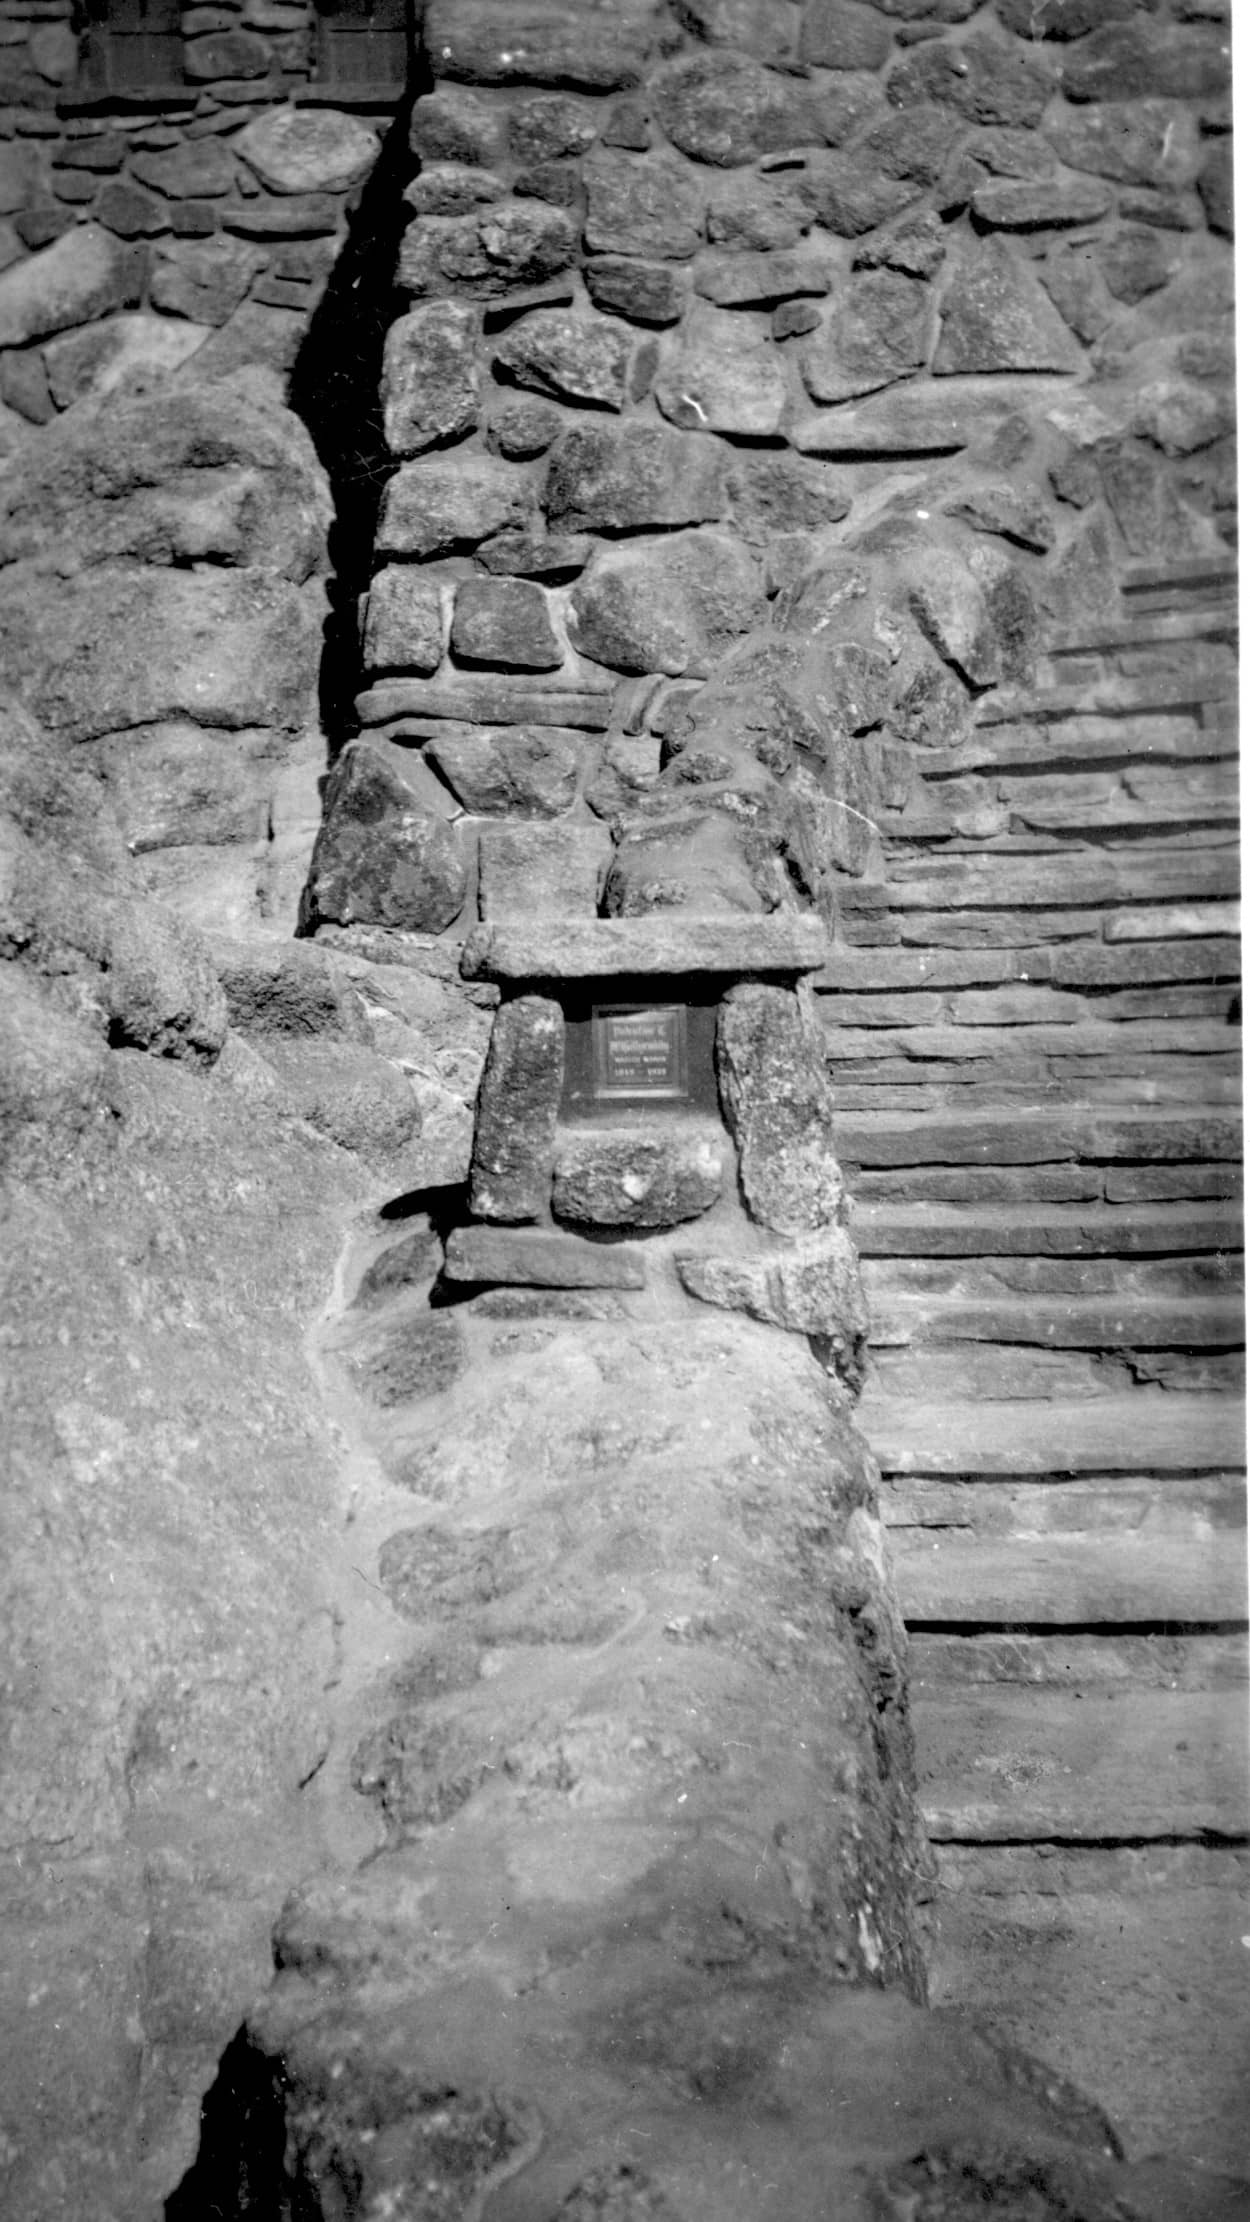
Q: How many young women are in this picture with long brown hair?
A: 0